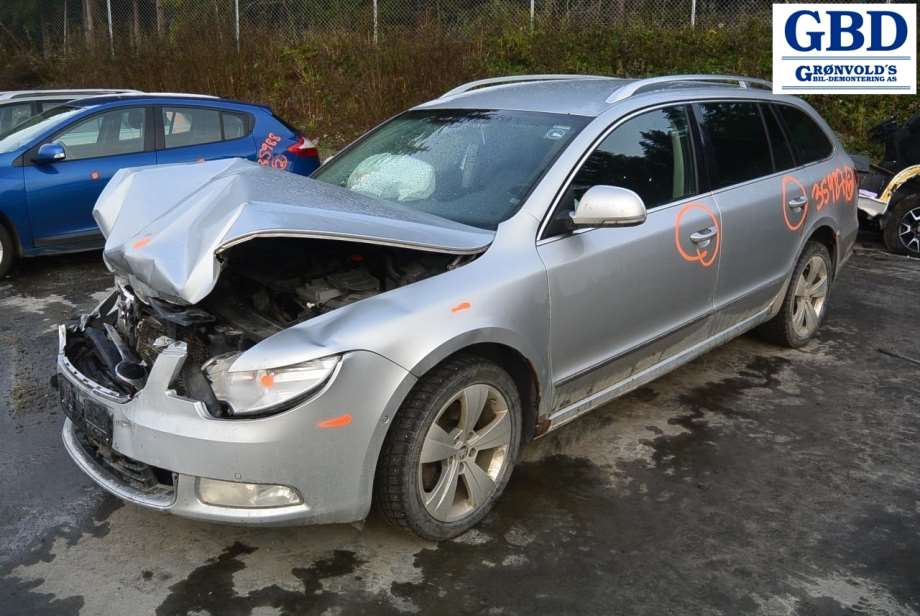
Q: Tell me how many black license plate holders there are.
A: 1